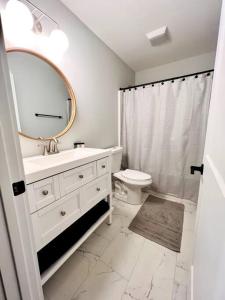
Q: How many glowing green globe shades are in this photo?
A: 0